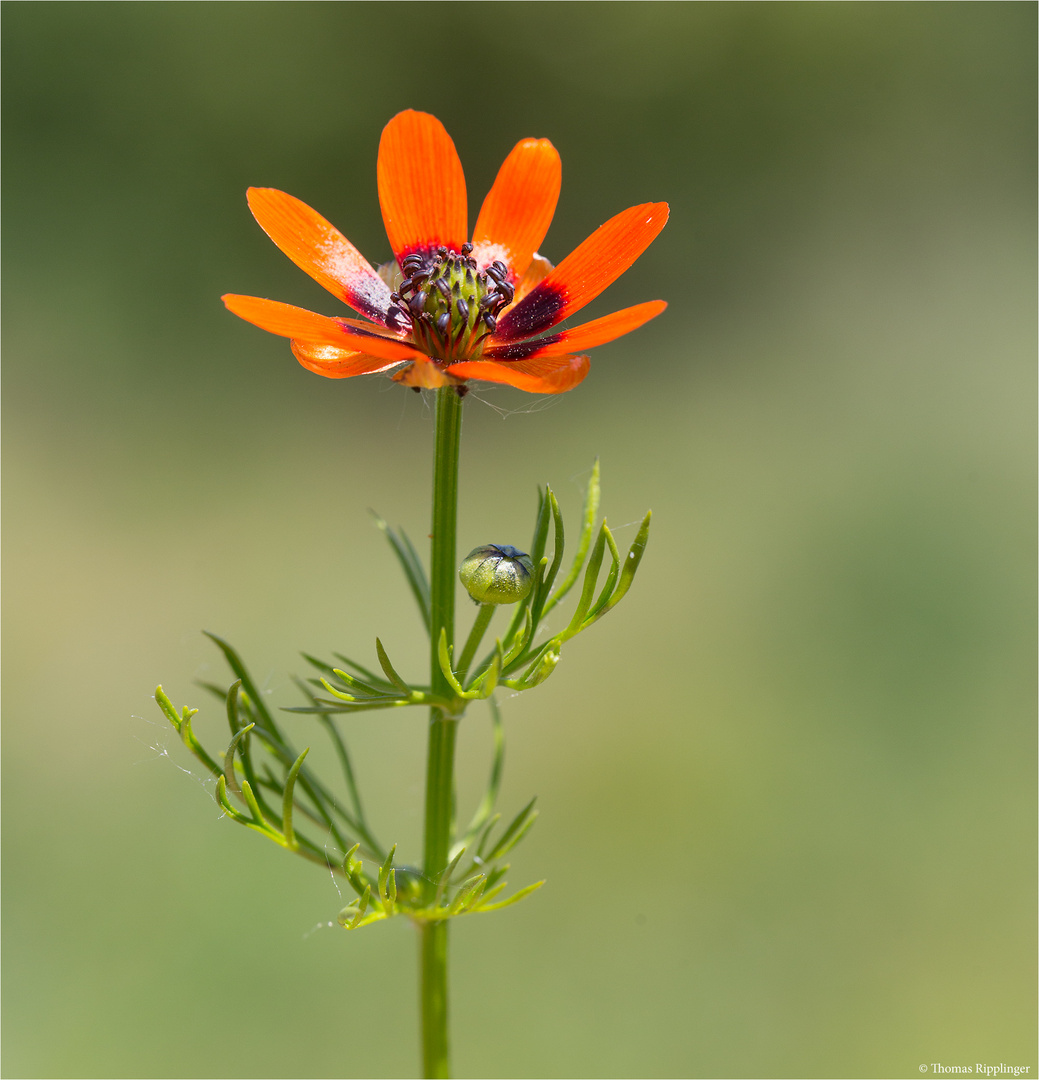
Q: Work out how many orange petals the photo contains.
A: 8